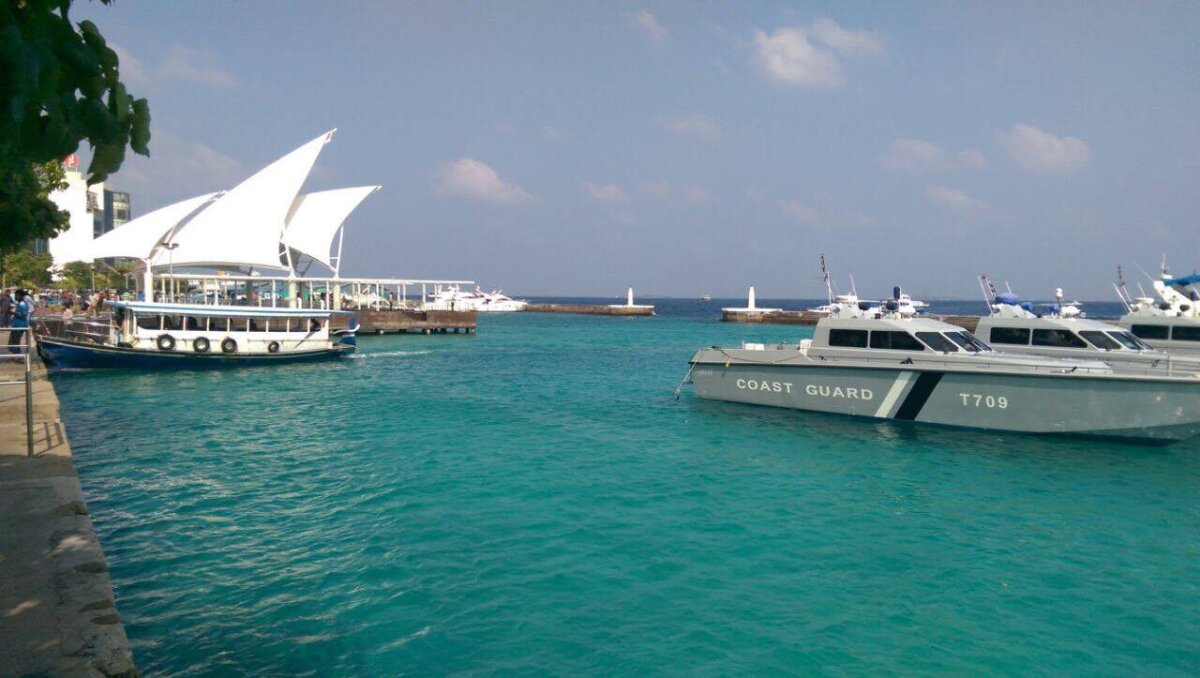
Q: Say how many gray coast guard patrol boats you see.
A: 3